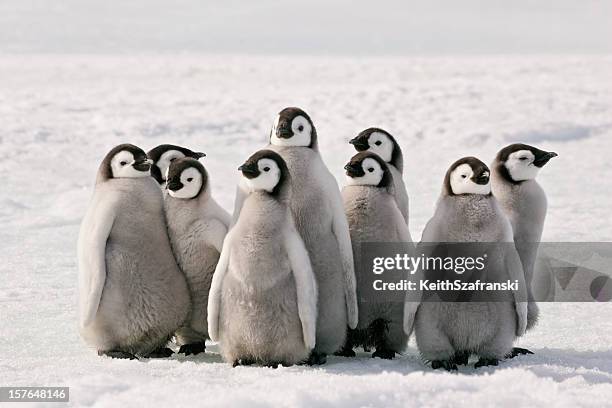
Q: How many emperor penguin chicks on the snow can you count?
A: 9